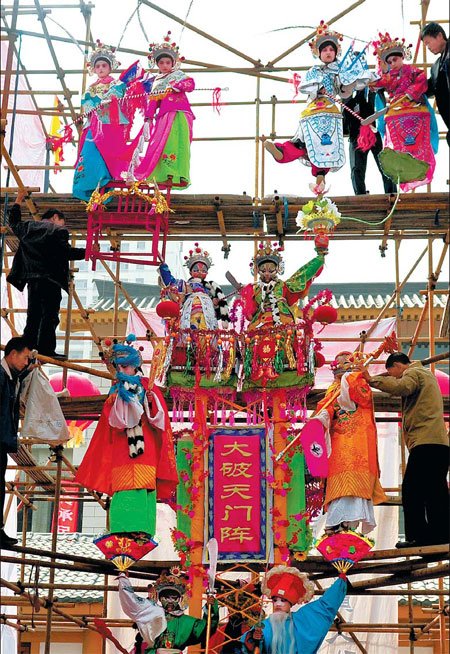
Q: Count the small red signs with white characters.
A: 1